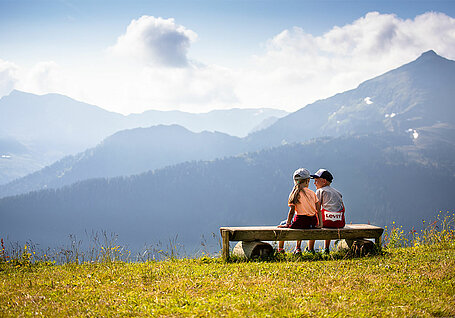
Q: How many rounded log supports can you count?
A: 2